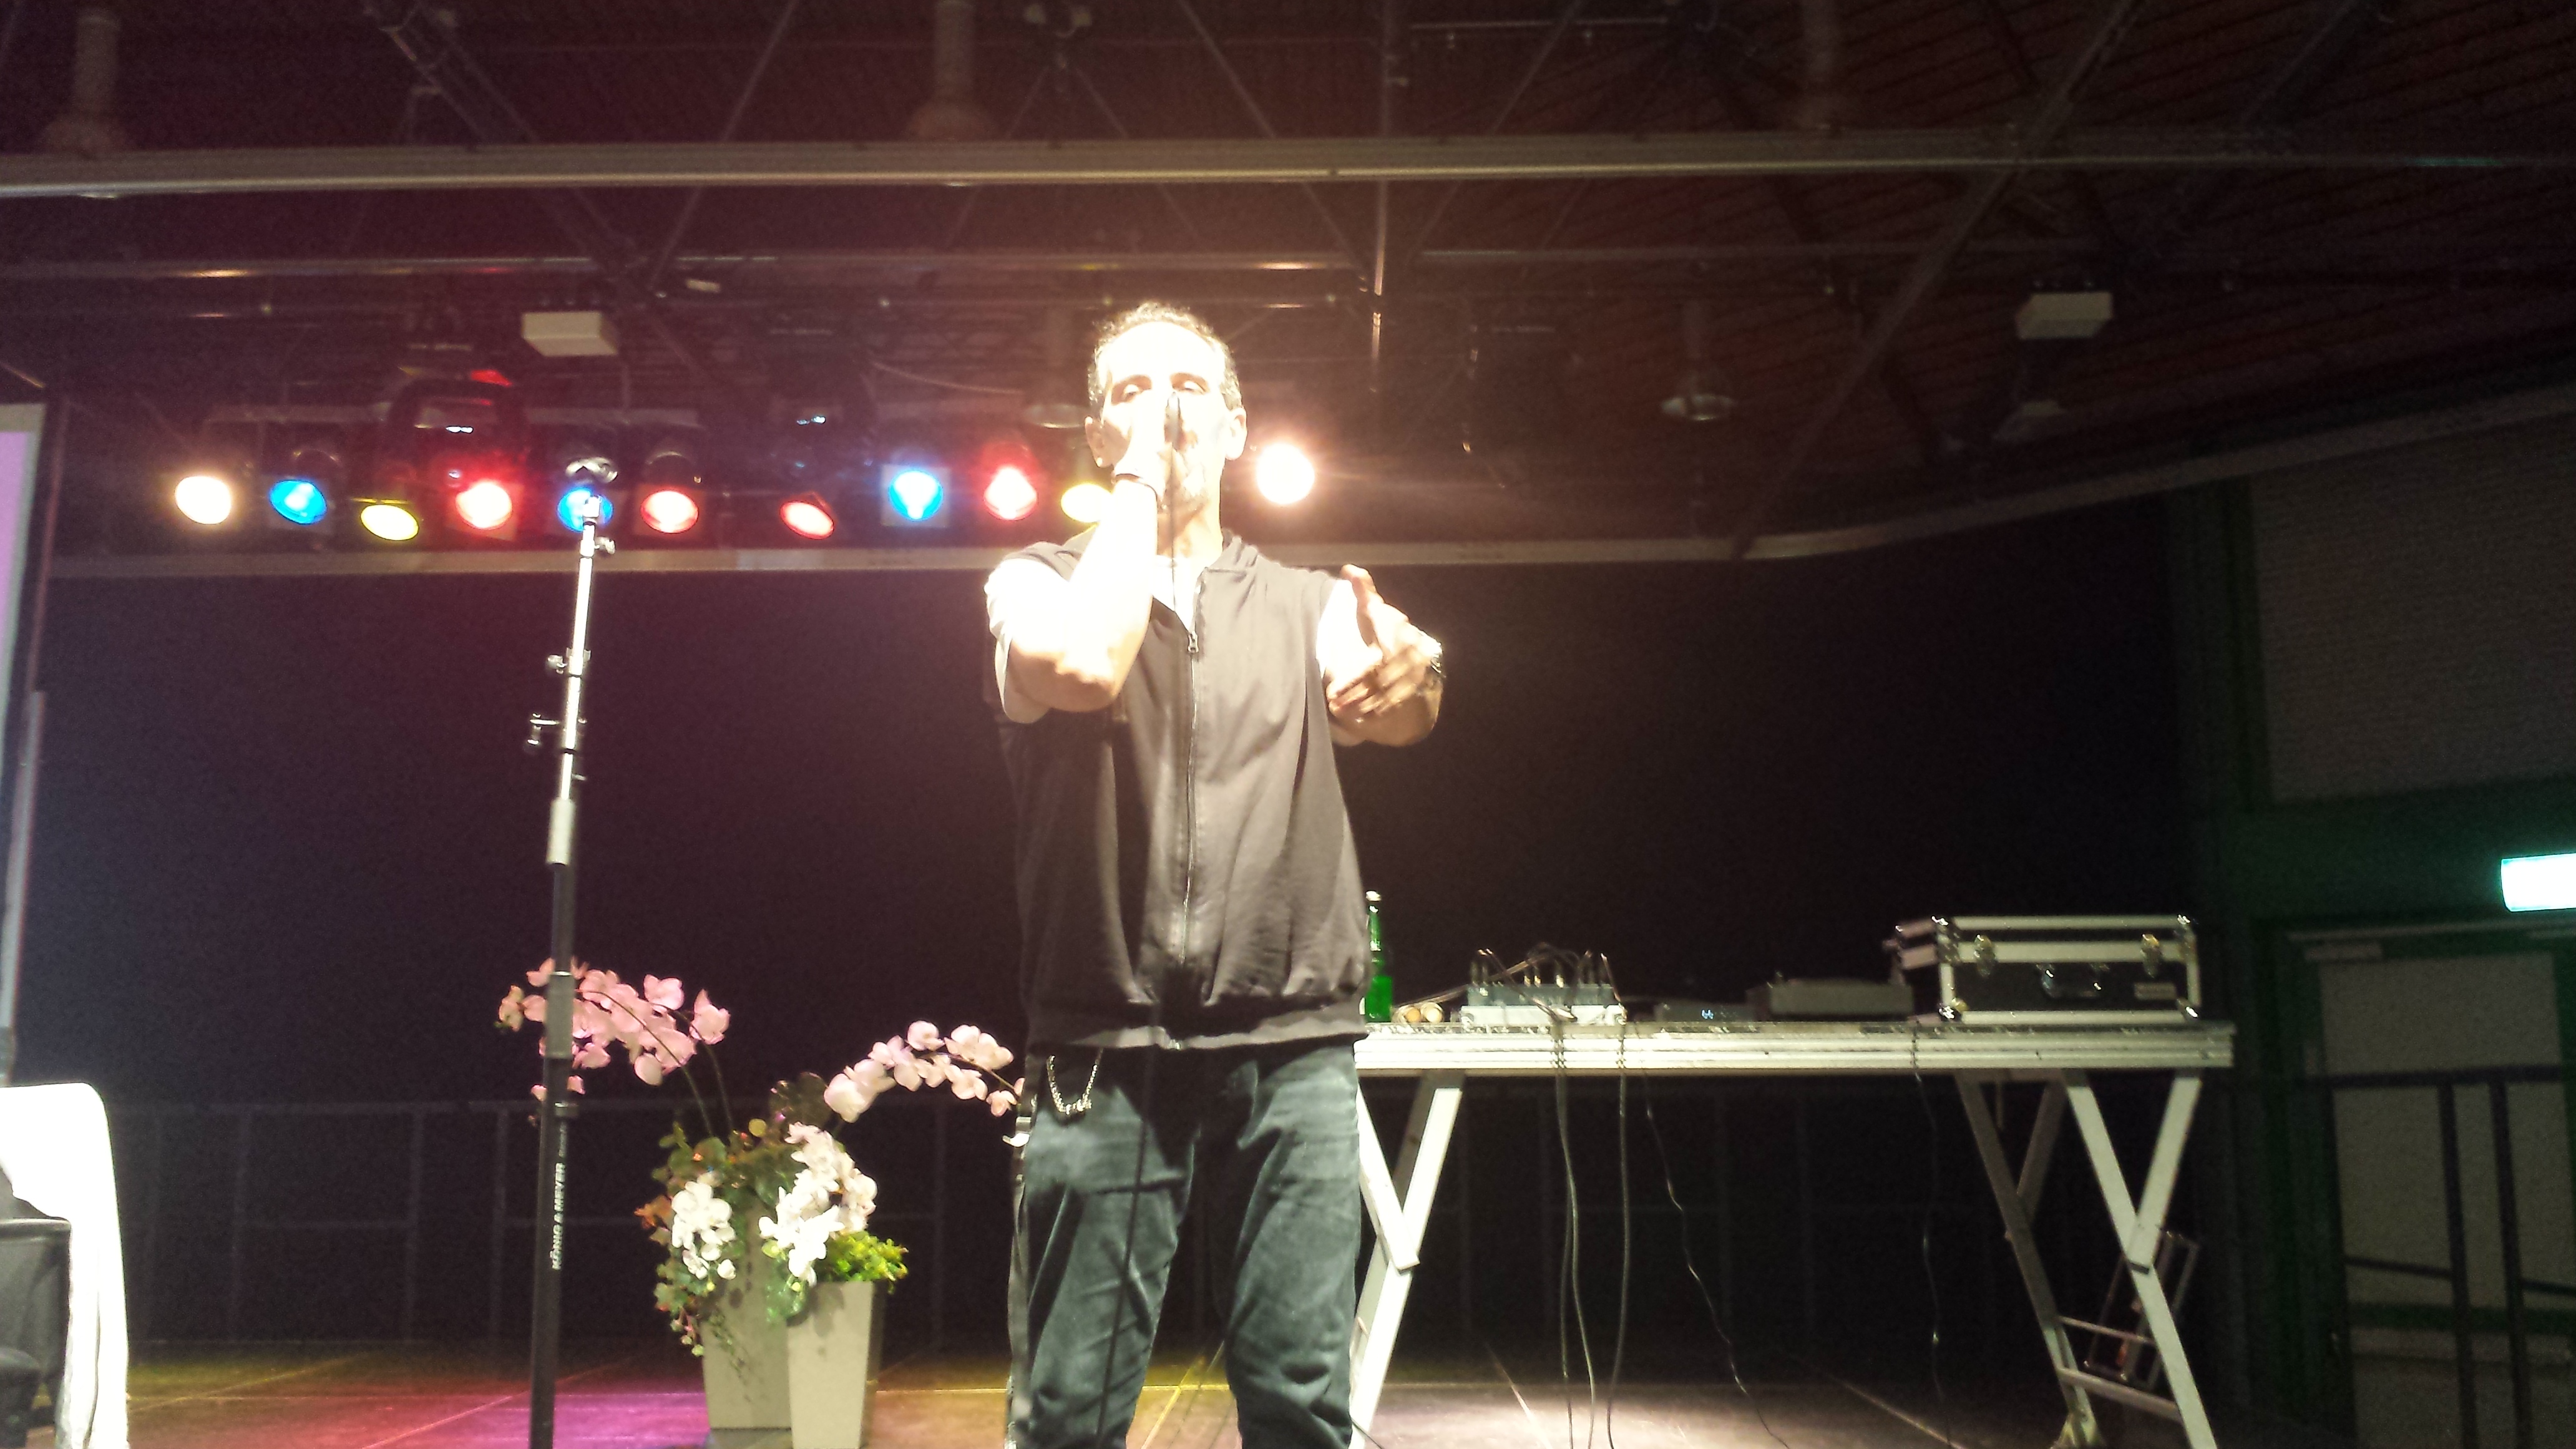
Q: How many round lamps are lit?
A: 11